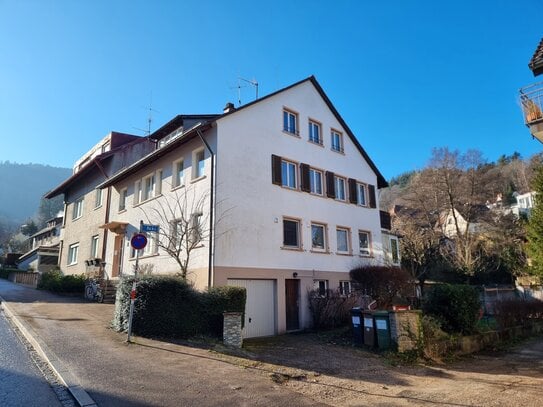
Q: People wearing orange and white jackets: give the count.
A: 0